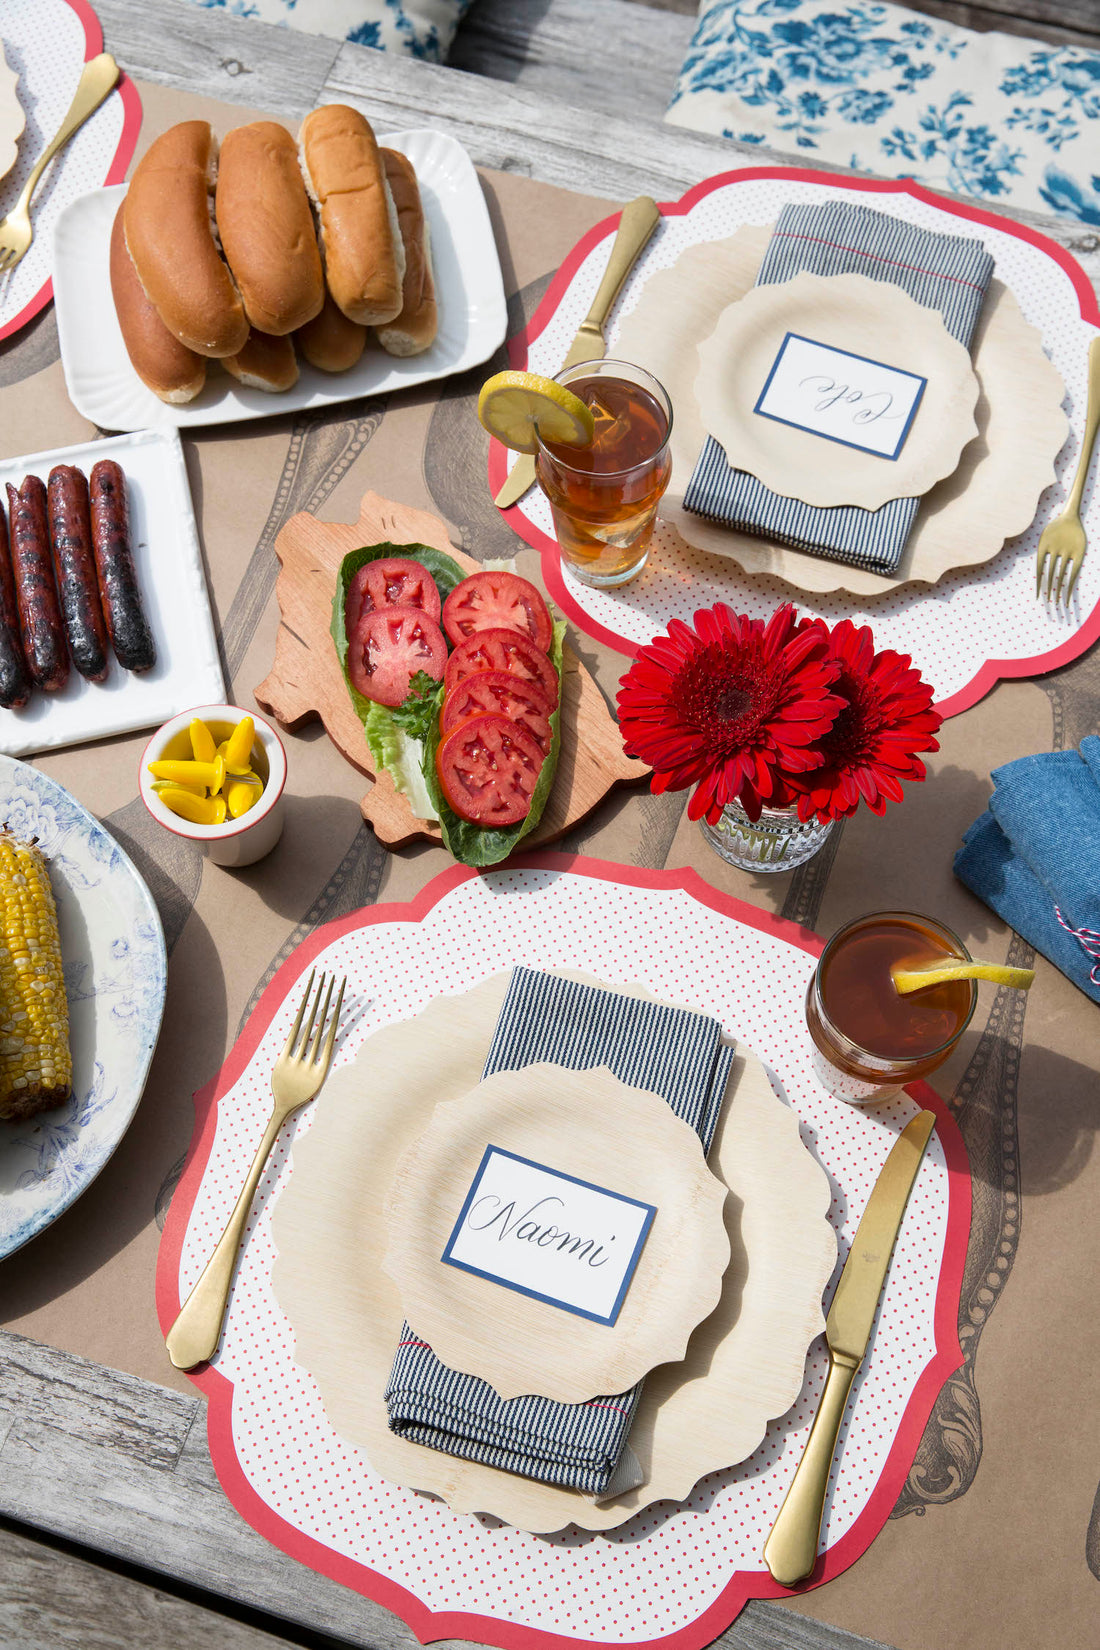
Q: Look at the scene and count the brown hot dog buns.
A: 7